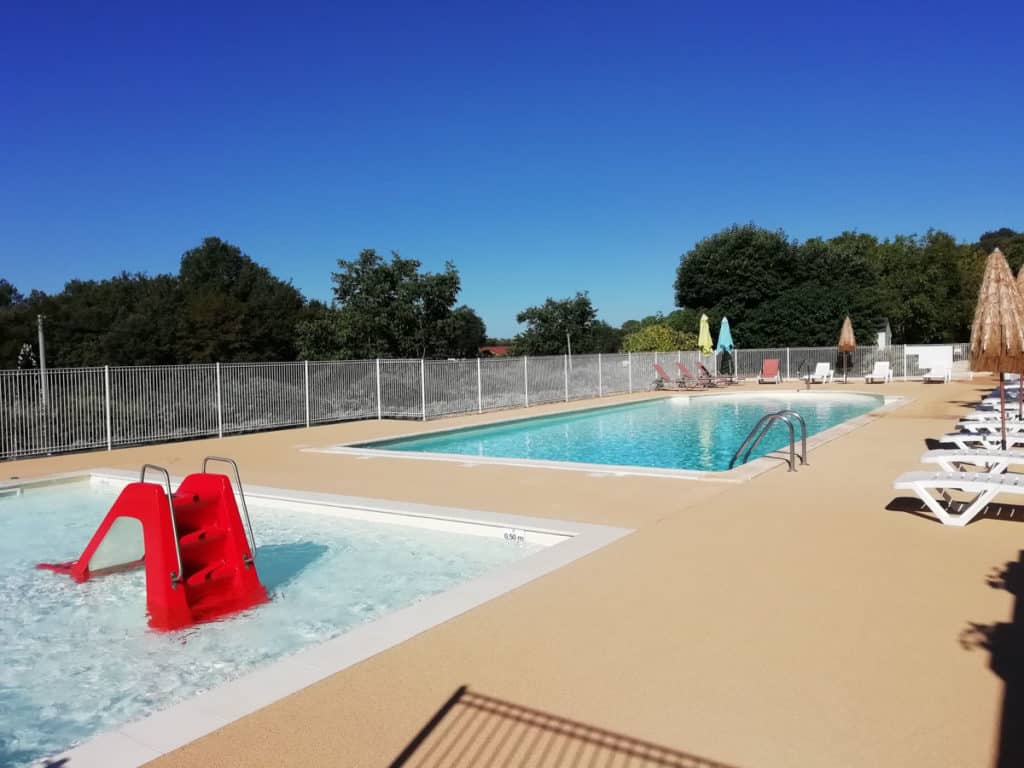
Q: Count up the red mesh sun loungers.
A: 4